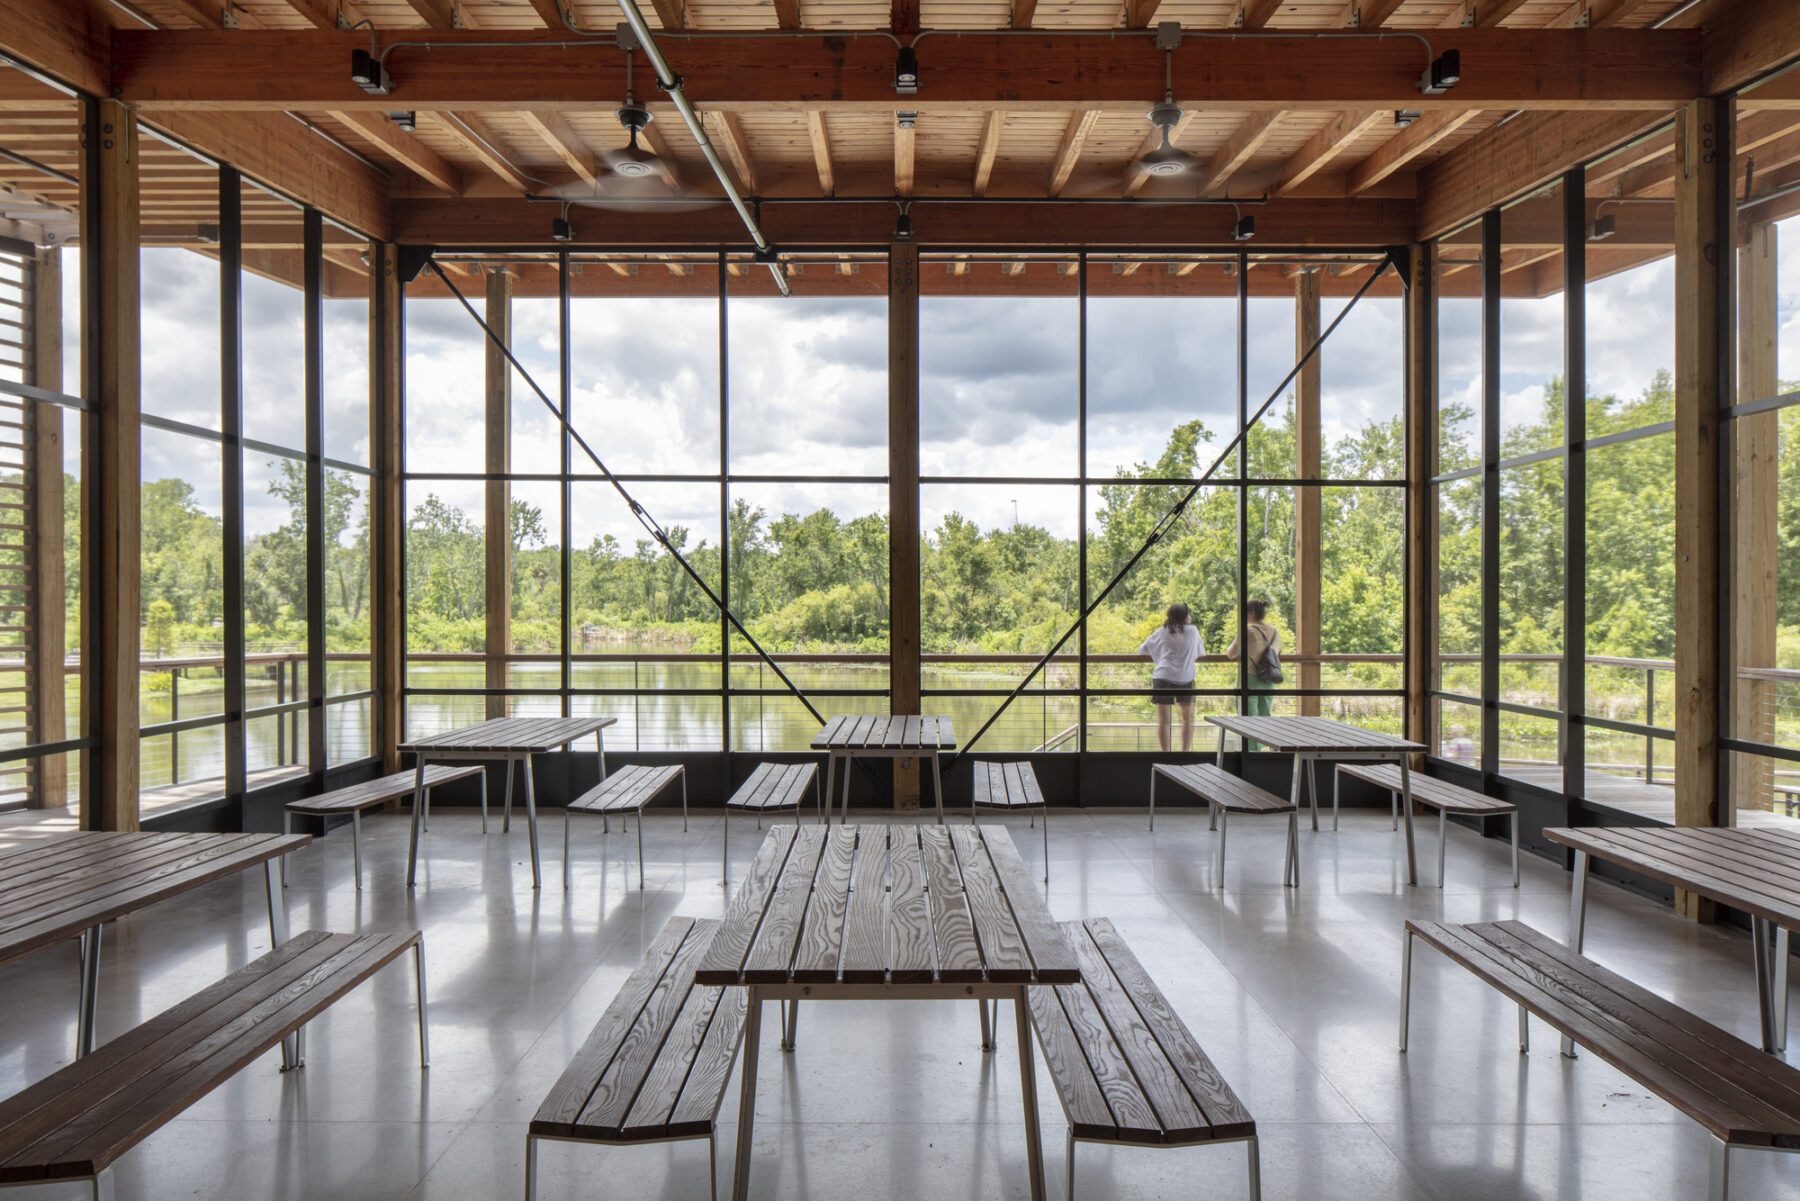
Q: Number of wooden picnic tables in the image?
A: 6